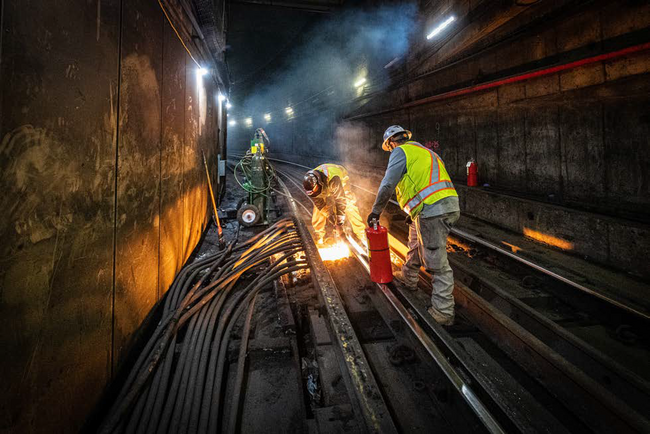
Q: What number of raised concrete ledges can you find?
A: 1